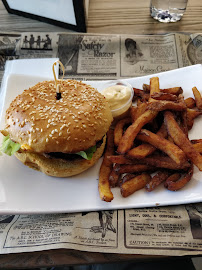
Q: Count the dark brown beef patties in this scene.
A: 1